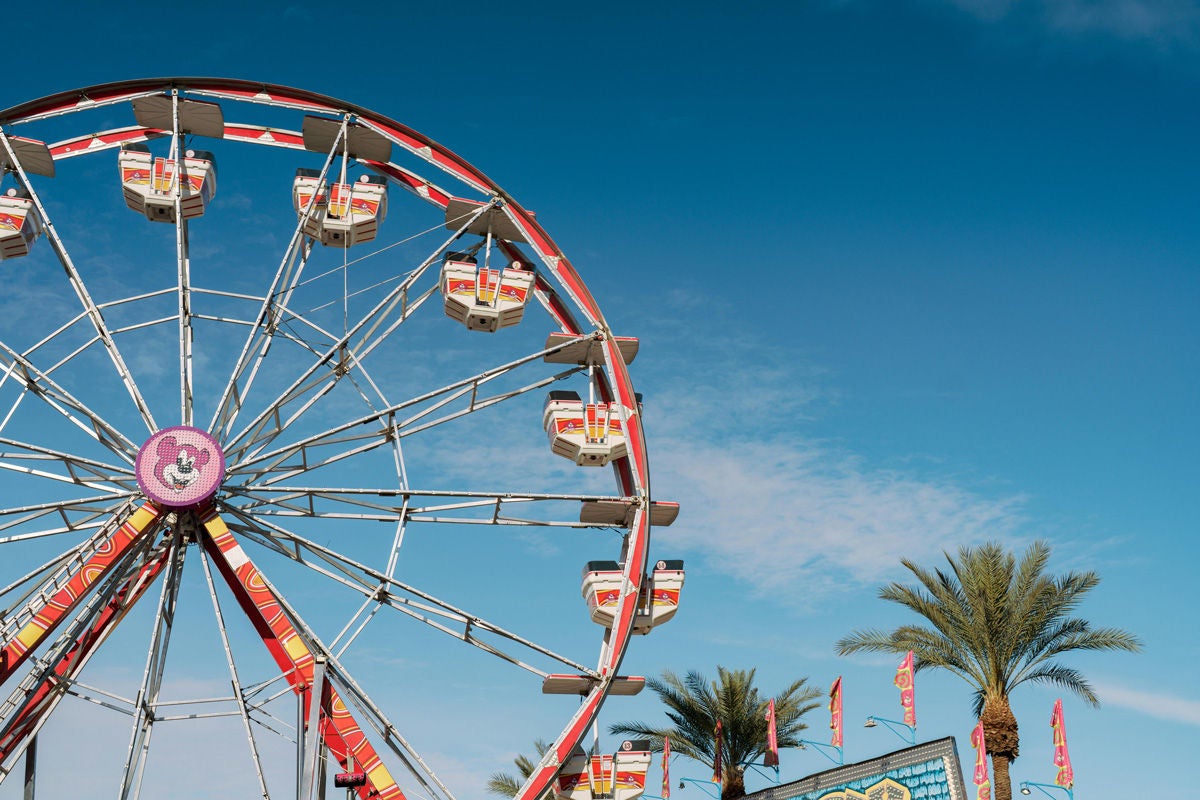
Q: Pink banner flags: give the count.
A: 7